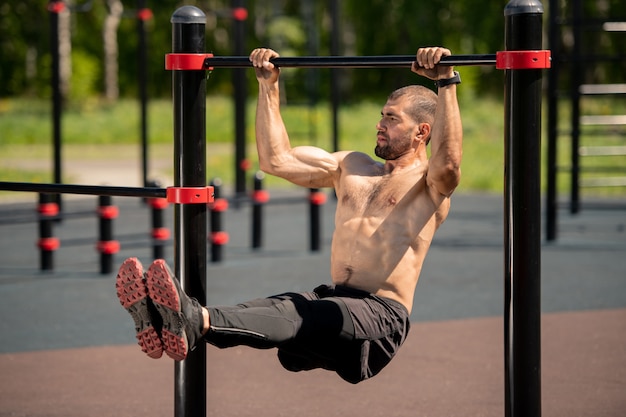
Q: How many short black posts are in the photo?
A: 6